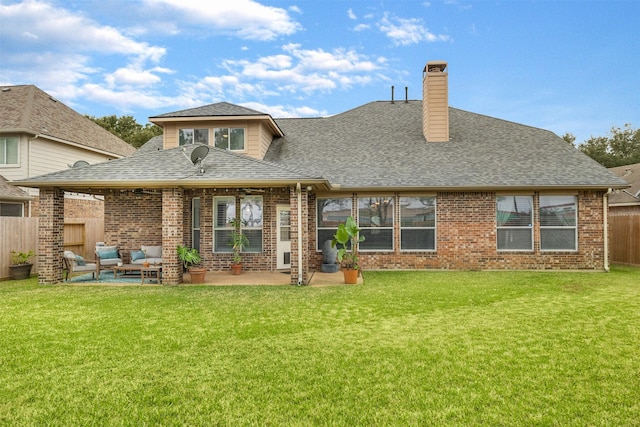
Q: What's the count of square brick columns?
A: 3